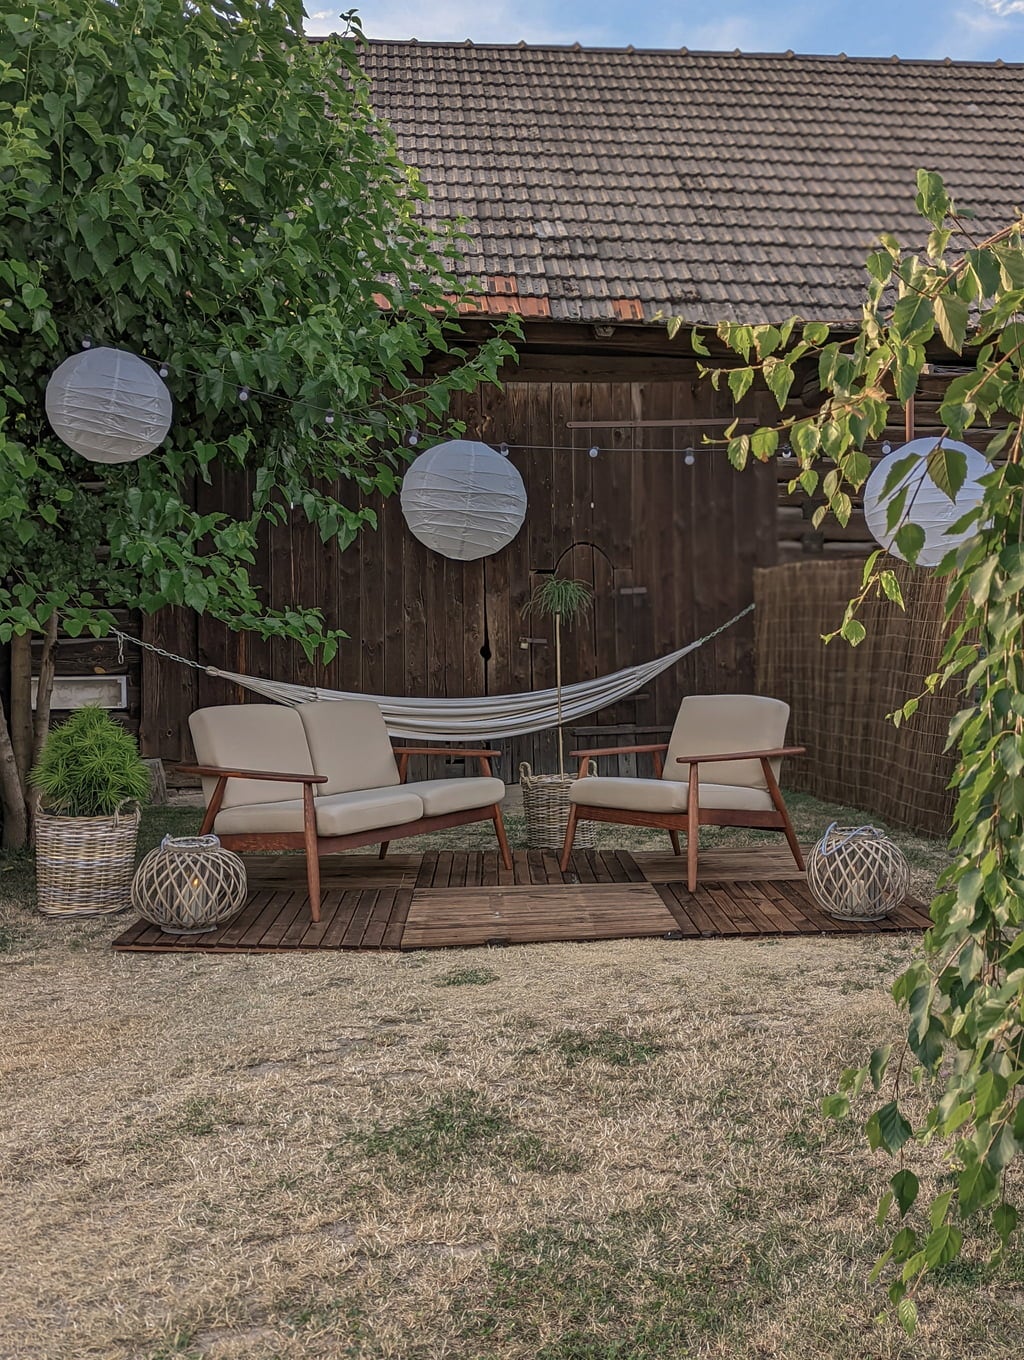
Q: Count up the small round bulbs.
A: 10